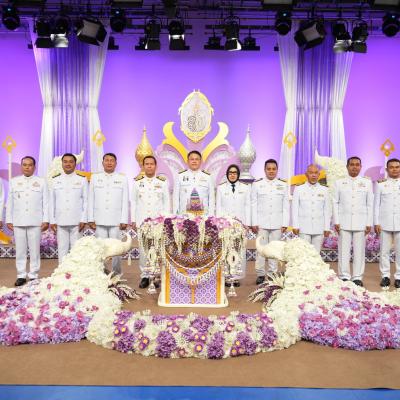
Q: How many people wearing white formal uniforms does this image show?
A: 10